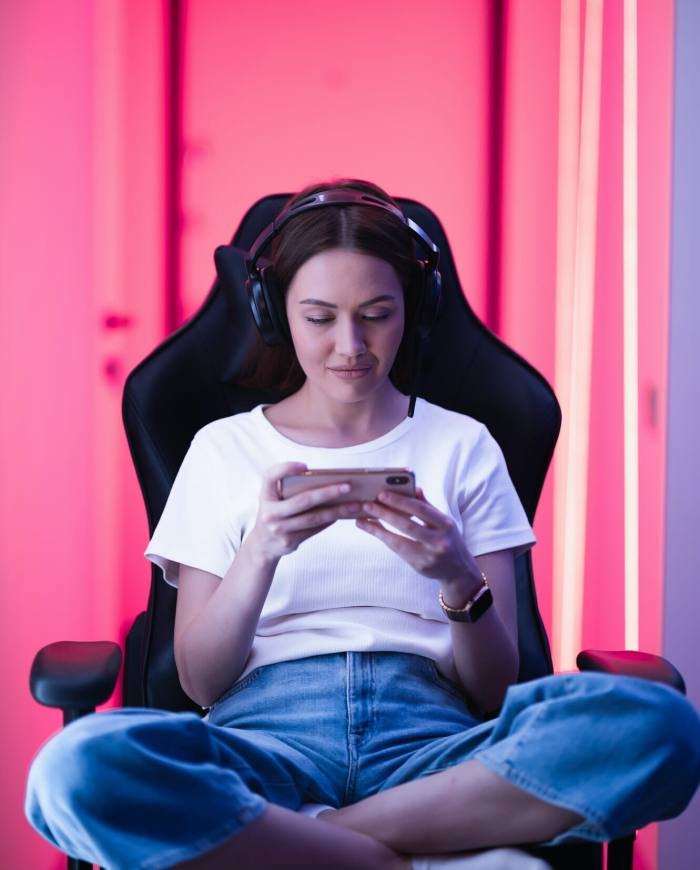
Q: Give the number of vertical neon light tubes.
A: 3